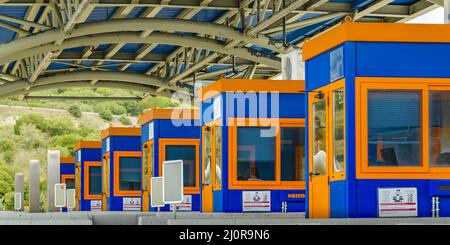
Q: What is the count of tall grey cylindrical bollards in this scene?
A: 3